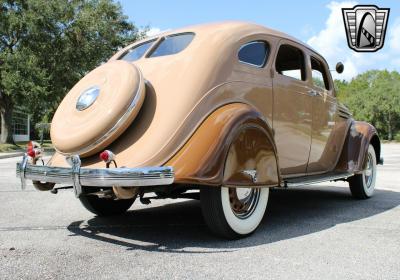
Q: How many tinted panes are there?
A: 3